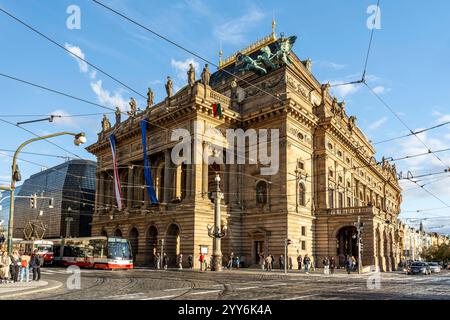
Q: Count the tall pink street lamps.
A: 0